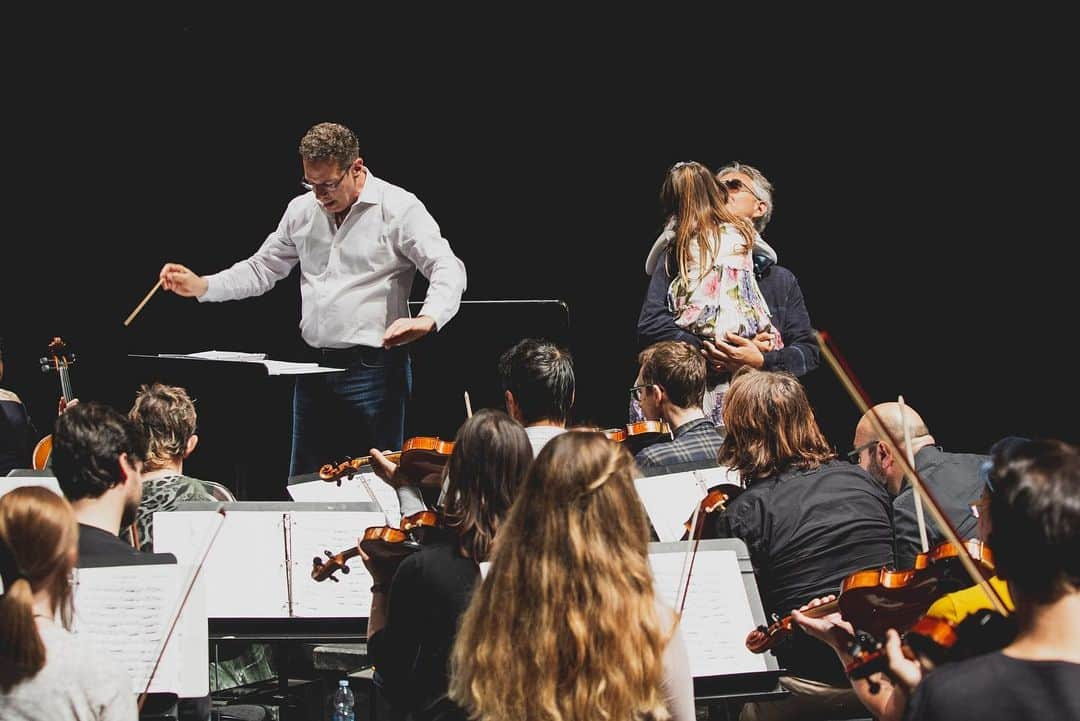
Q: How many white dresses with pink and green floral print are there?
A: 1